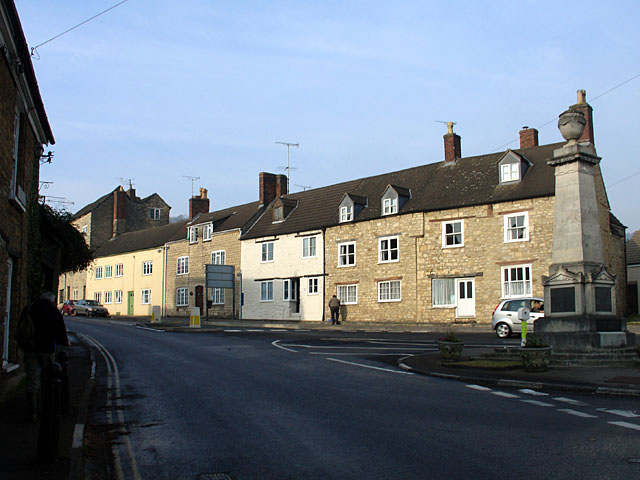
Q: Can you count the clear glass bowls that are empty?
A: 0